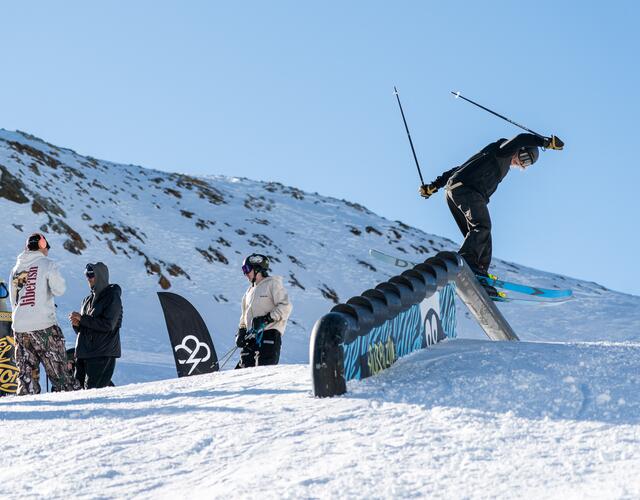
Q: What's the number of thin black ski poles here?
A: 2